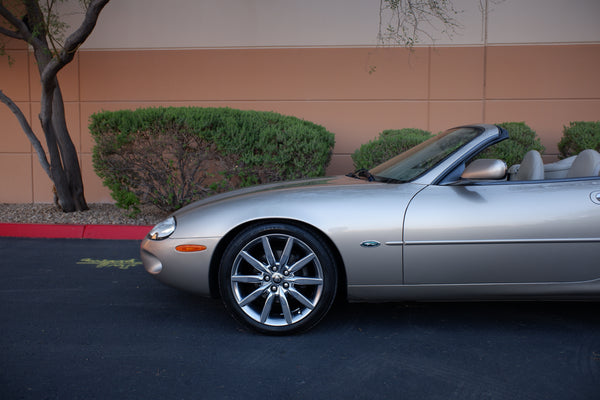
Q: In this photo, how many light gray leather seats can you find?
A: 2